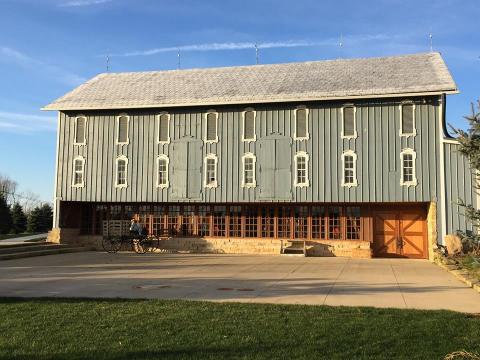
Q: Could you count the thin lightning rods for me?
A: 5